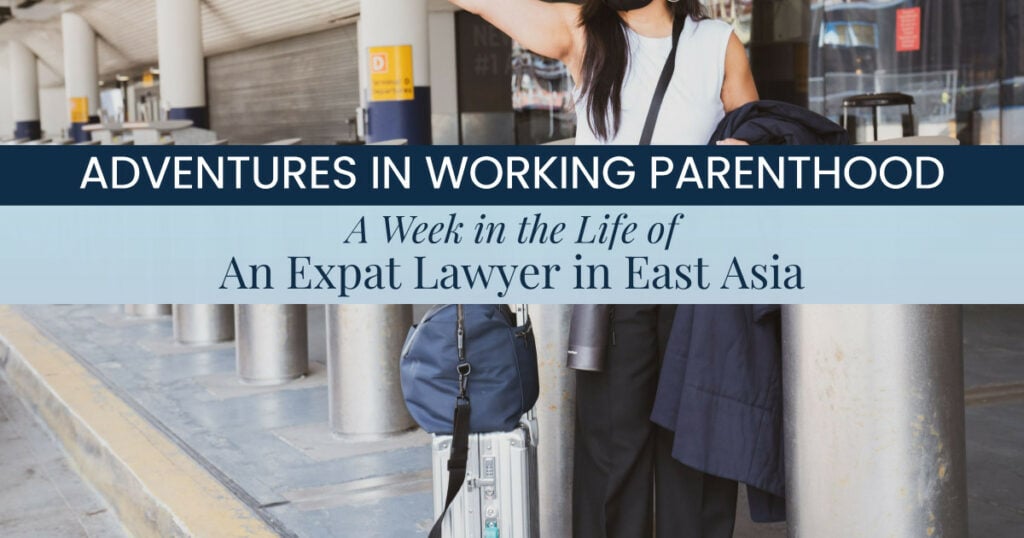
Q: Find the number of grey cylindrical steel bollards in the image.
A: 6